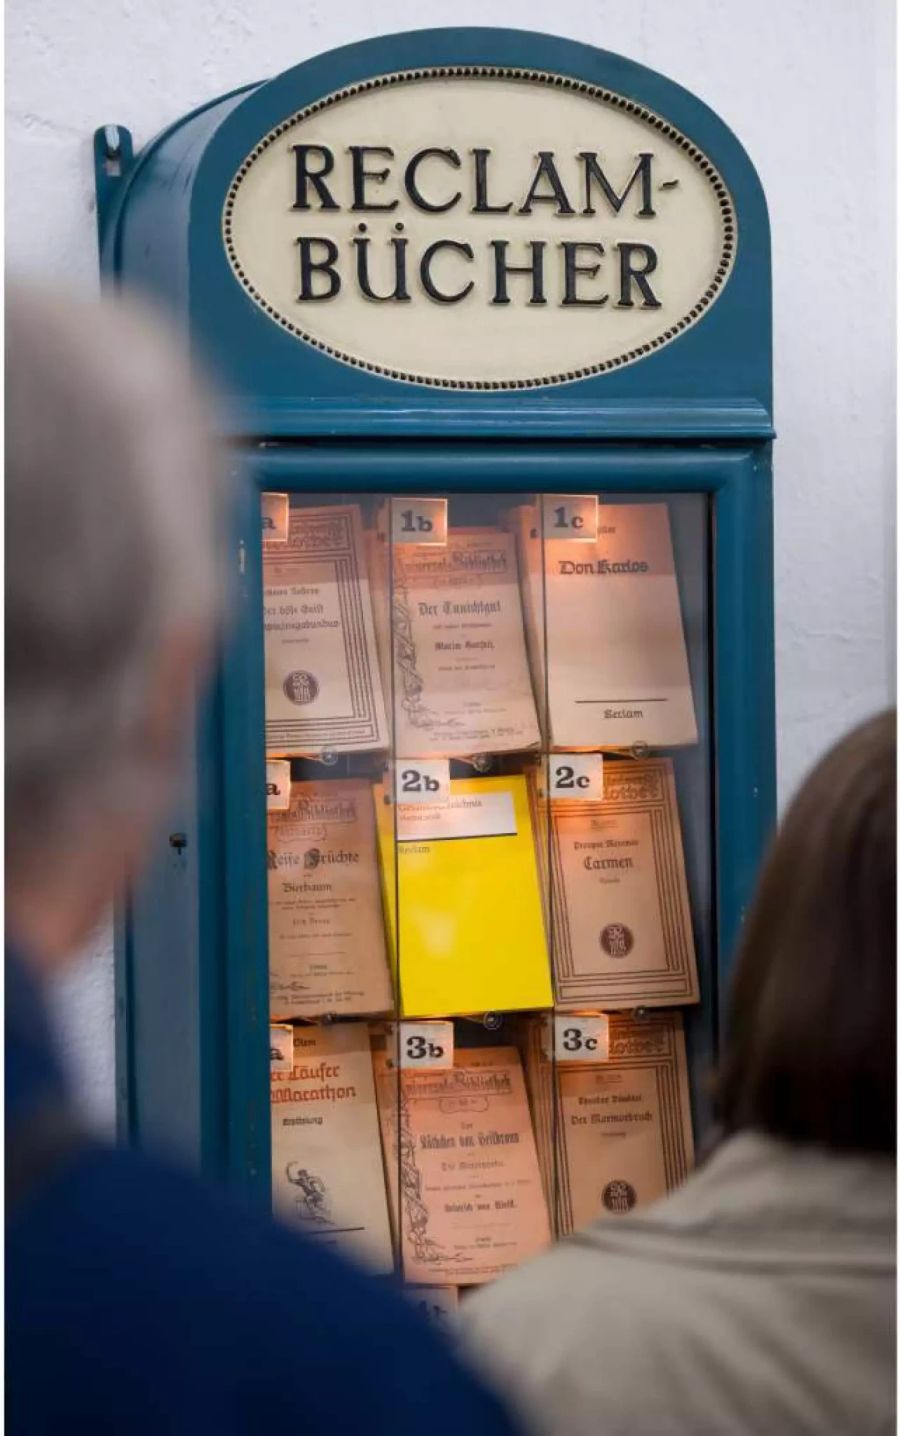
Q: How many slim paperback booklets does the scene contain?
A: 9